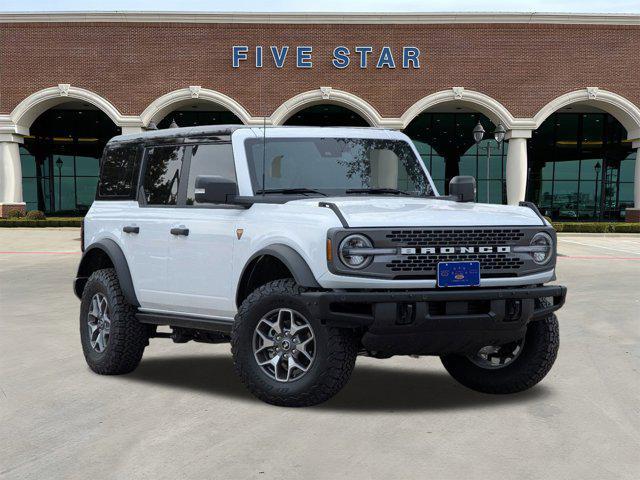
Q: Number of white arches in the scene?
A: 5